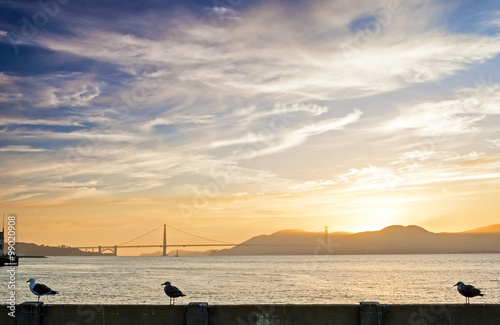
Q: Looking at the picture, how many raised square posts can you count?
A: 3